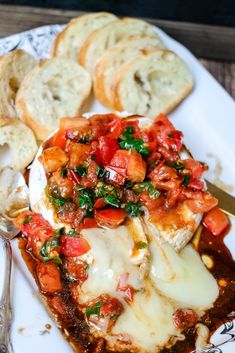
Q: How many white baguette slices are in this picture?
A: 7